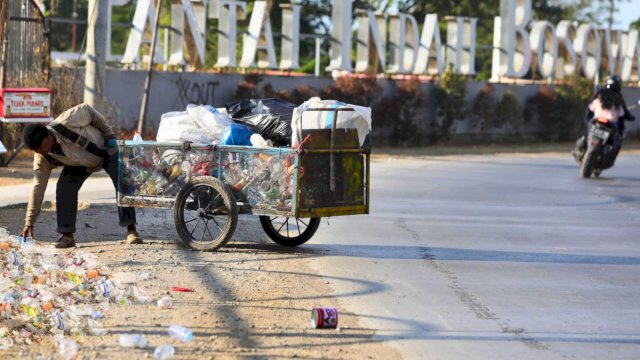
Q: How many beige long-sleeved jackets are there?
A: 1